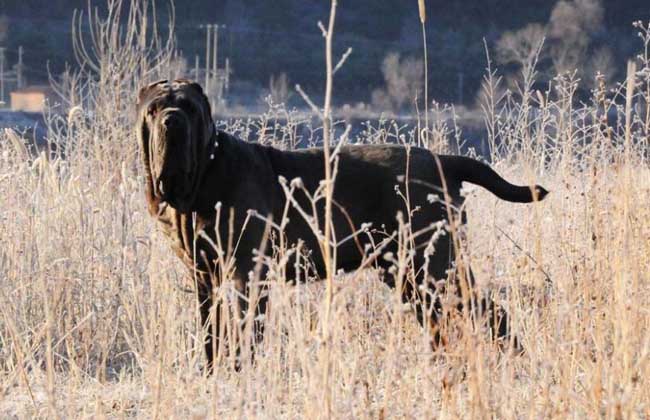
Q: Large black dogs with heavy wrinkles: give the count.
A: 1